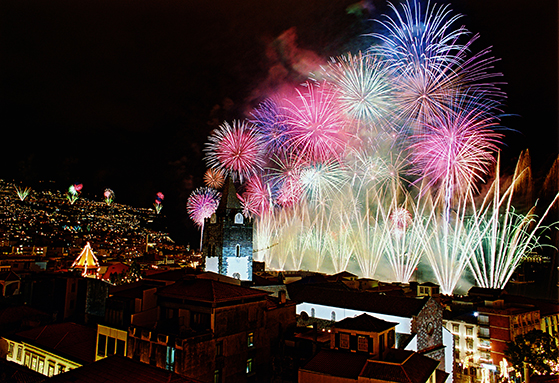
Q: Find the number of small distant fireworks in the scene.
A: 4